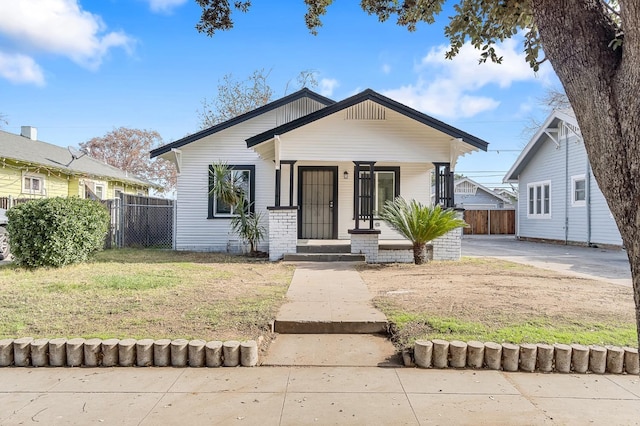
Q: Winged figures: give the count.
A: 0